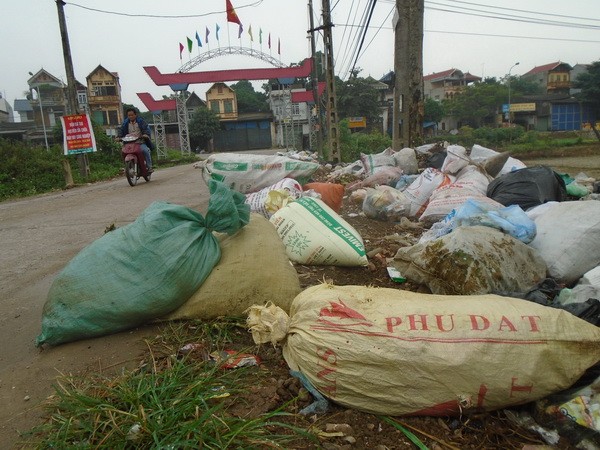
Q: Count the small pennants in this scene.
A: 10